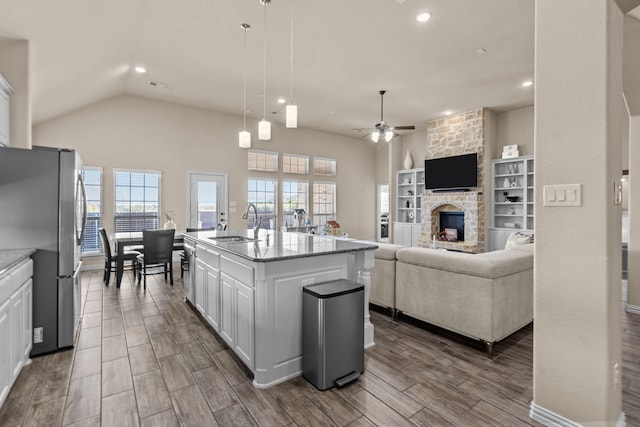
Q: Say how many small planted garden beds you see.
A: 0